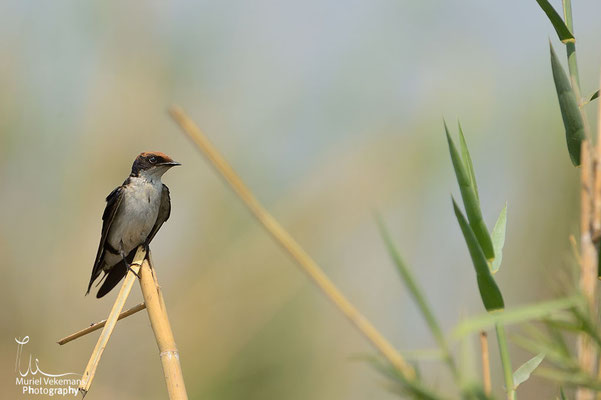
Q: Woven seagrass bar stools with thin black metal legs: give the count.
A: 0